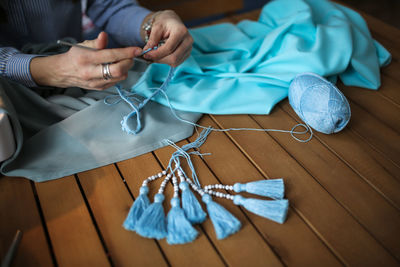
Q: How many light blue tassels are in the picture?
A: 7